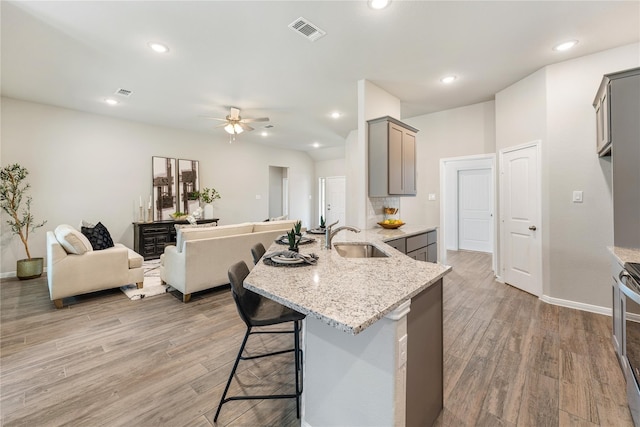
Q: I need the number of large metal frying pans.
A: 0